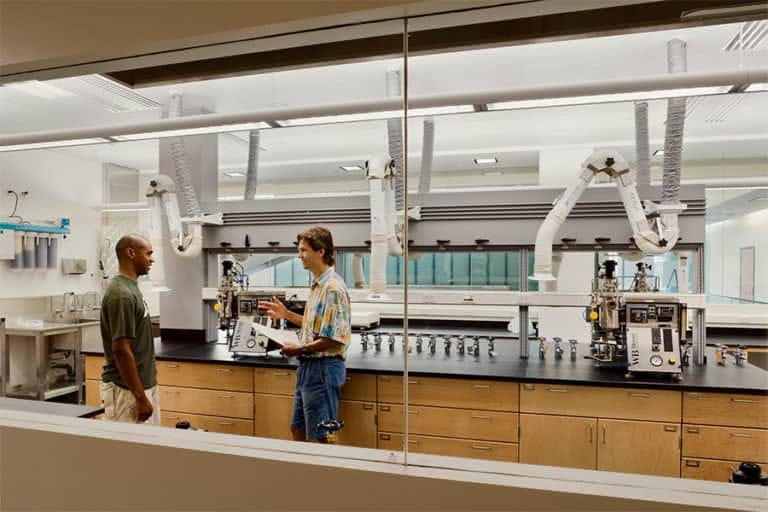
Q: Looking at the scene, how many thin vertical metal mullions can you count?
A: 1